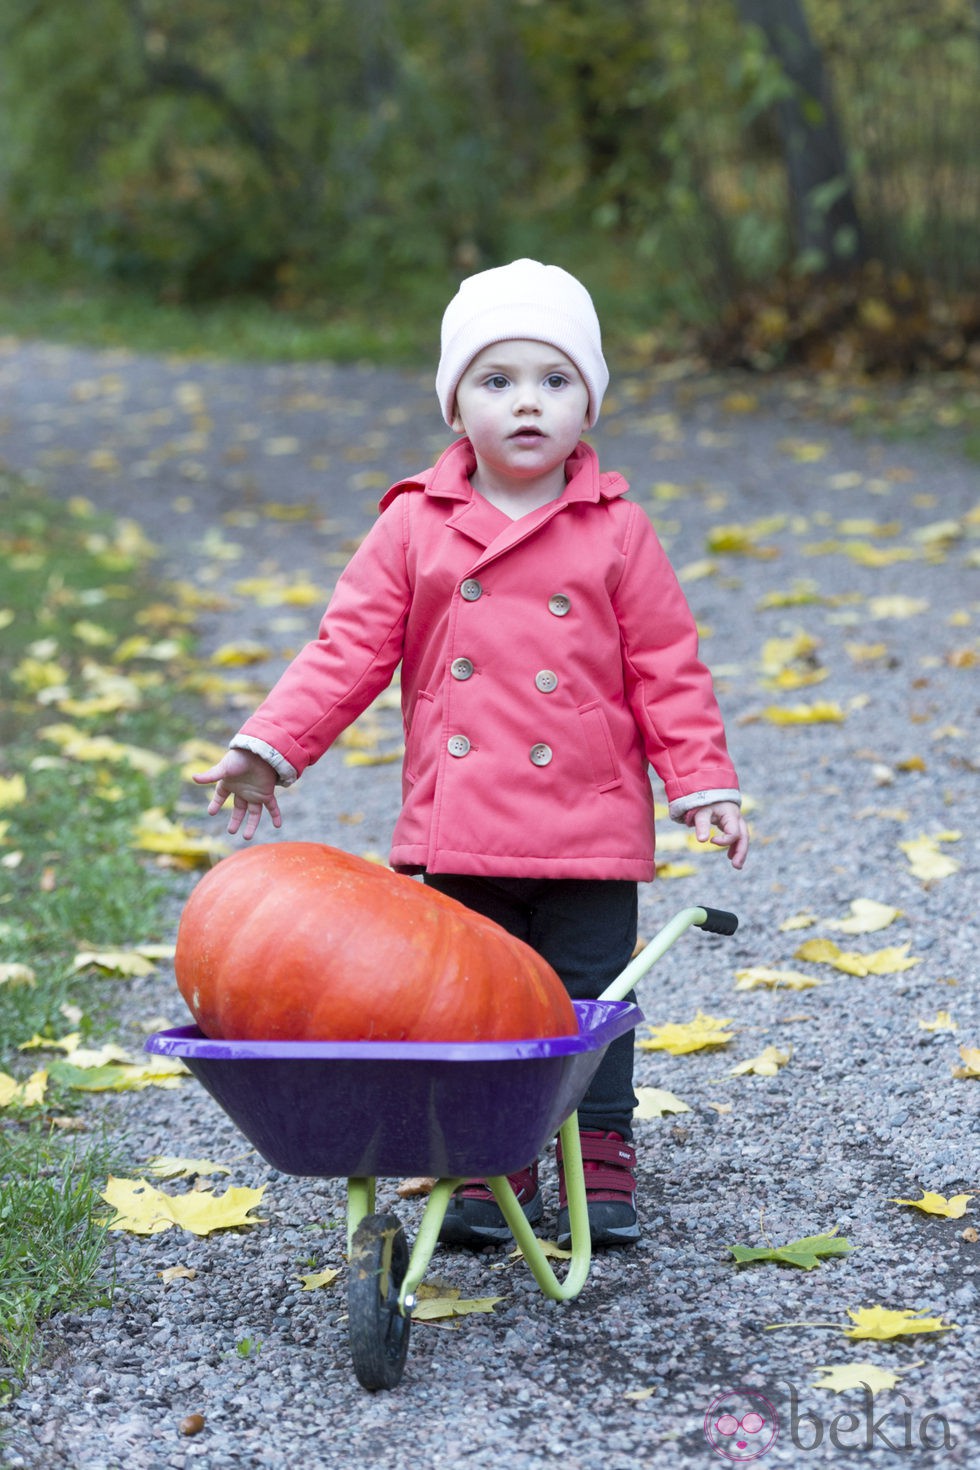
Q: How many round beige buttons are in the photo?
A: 6